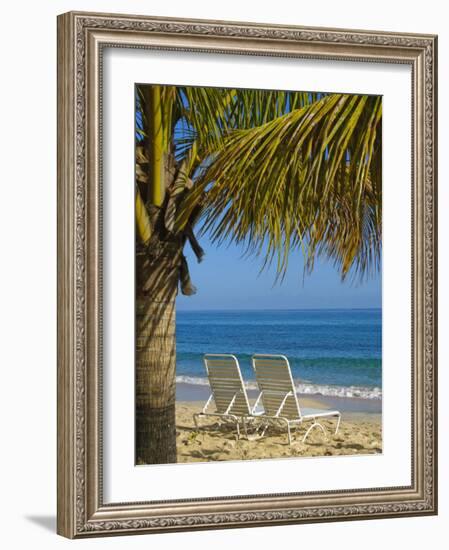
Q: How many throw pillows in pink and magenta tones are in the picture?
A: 0